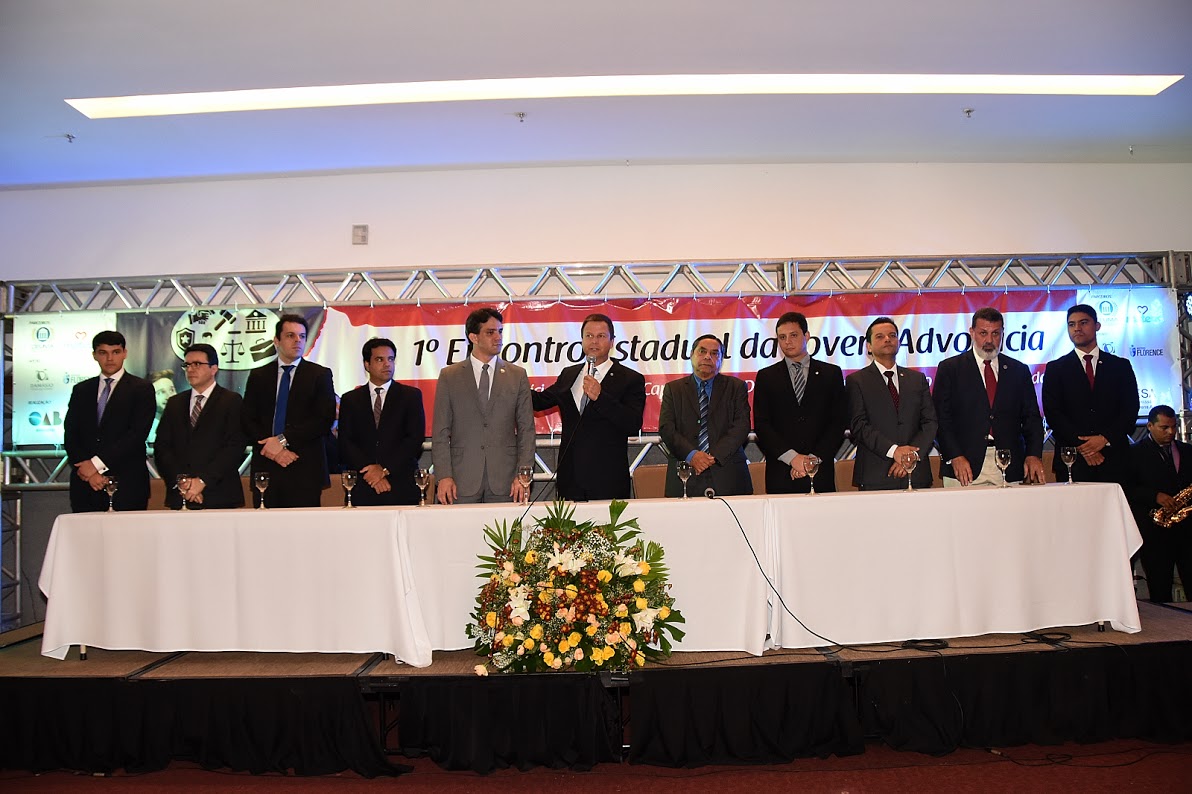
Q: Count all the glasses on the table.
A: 11